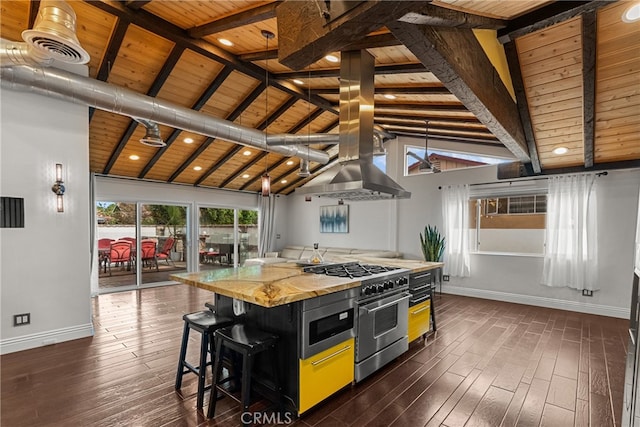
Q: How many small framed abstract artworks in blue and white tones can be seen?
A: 1